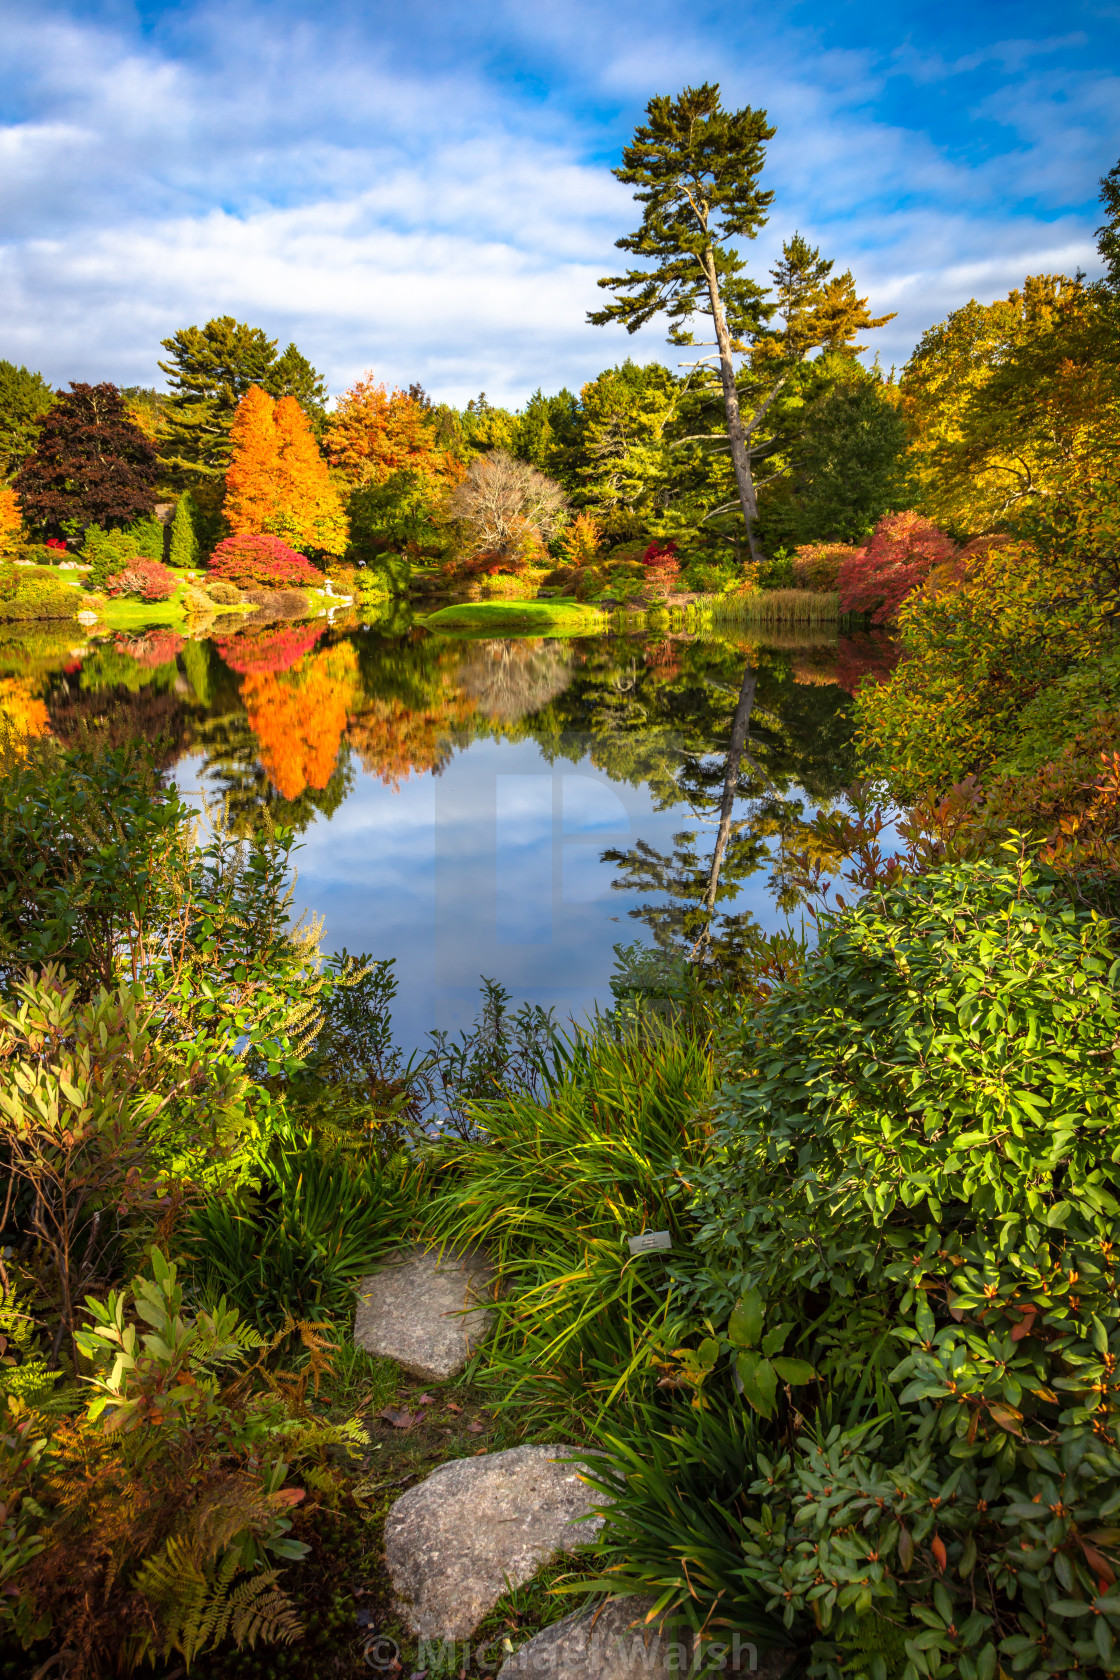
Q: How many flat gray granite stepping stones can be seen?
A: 3